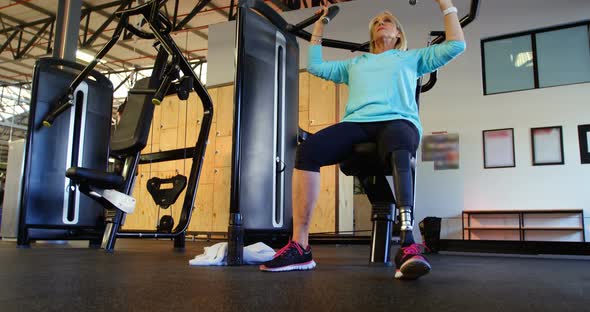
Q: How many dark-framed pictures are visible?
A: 3